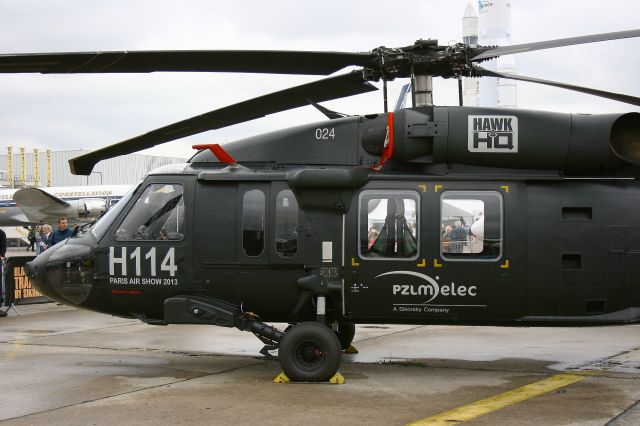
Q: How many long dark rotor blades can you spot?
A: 4